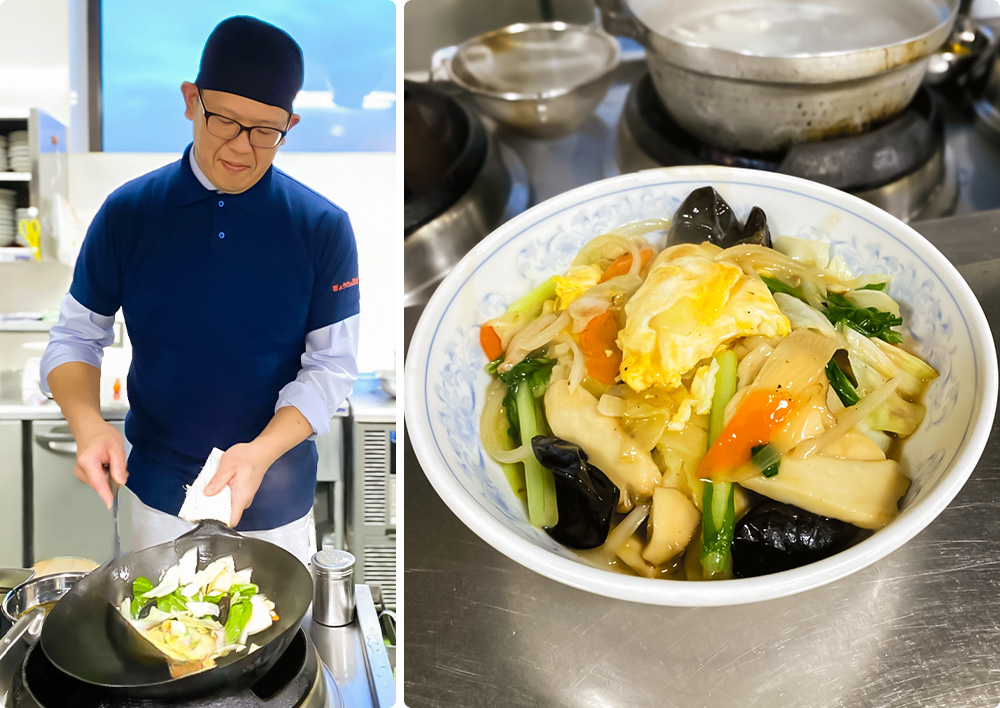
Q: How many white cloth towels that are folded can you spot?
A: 1